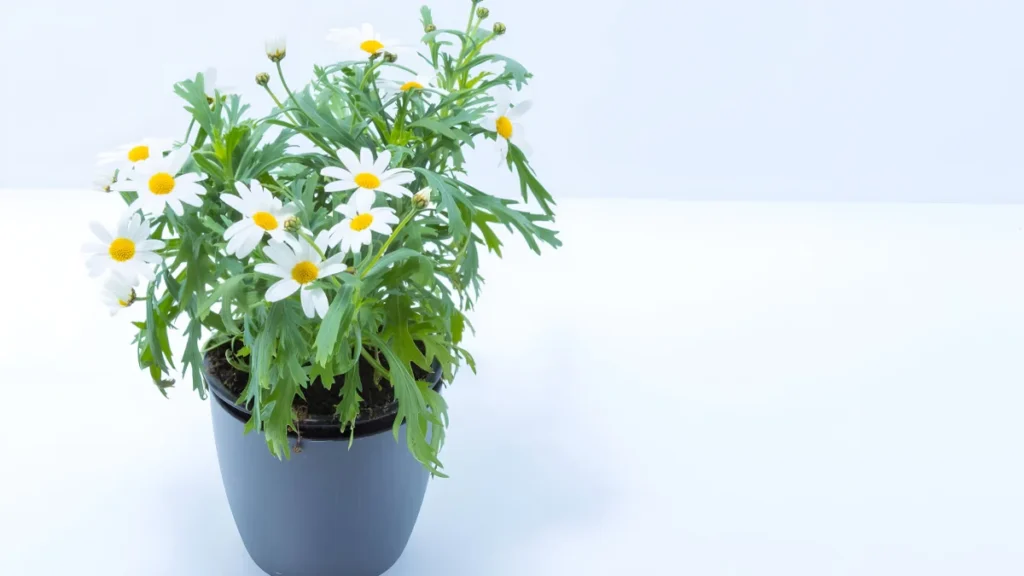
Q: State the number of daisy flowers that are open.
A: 11